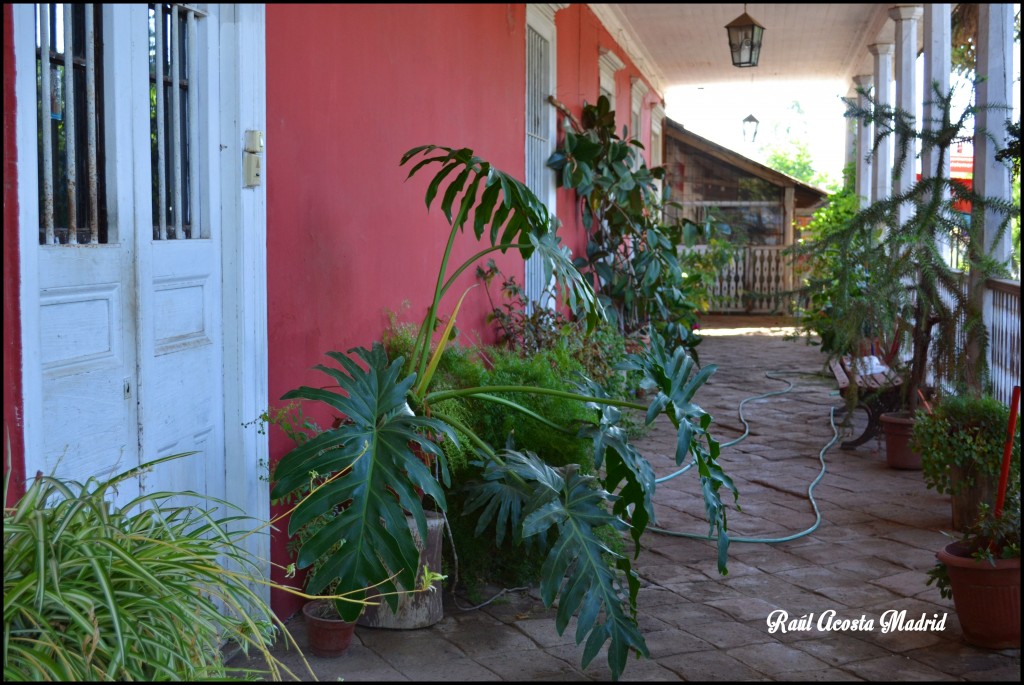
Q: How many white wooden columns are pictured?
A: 6